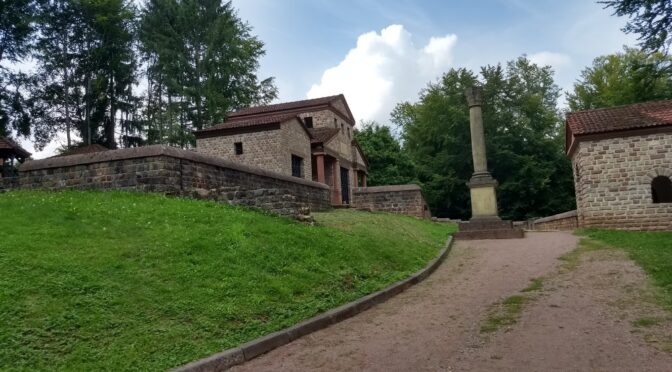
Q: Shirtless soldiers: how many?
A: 0